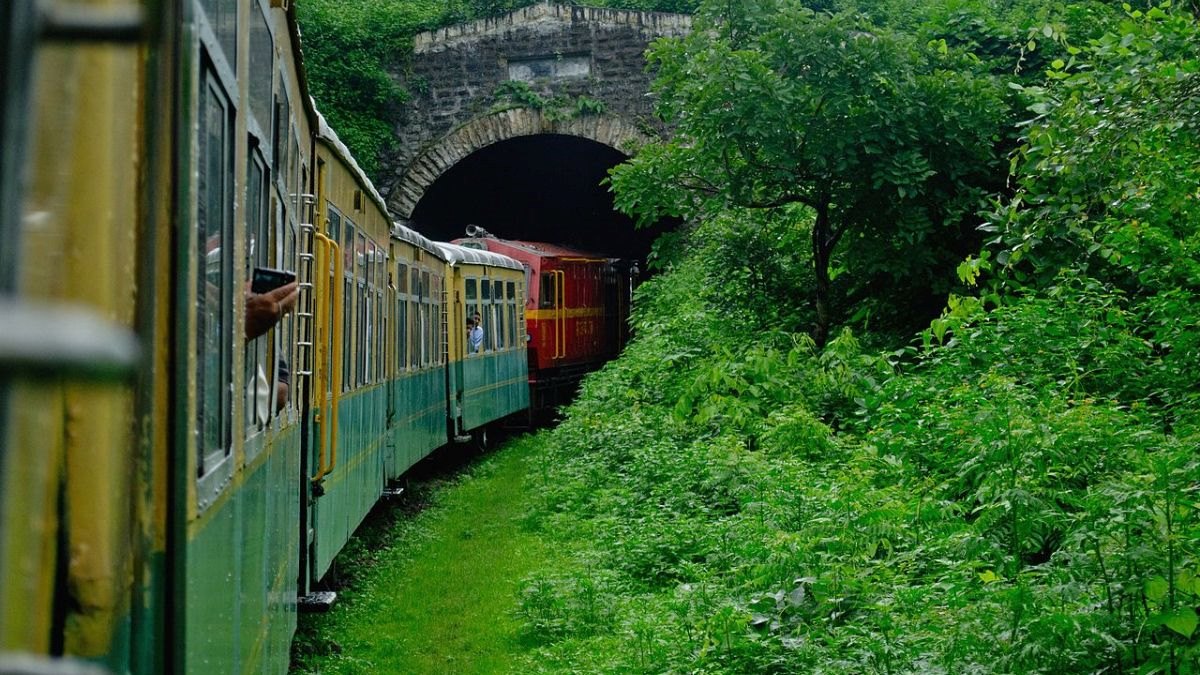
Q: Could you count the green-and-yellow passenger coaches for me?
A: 4